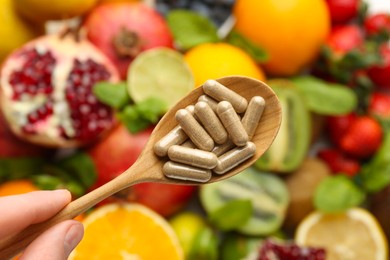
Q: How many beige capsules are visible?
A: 13